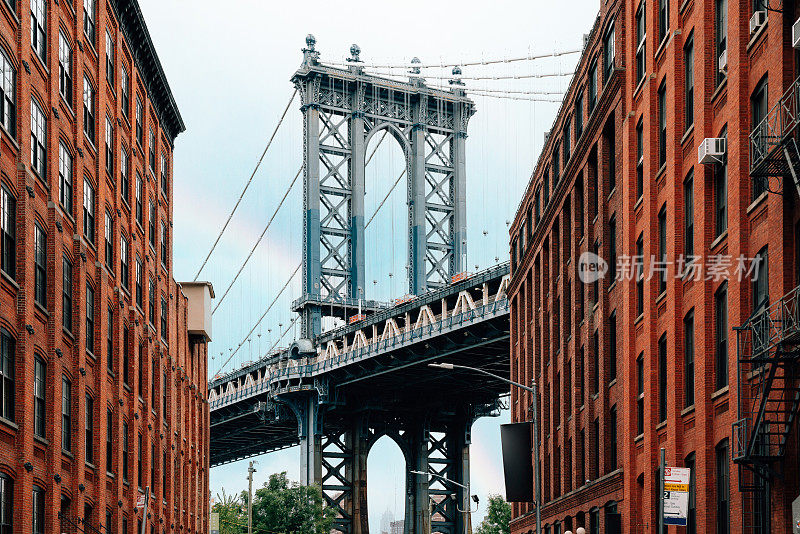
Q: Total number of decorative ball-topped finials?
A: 4